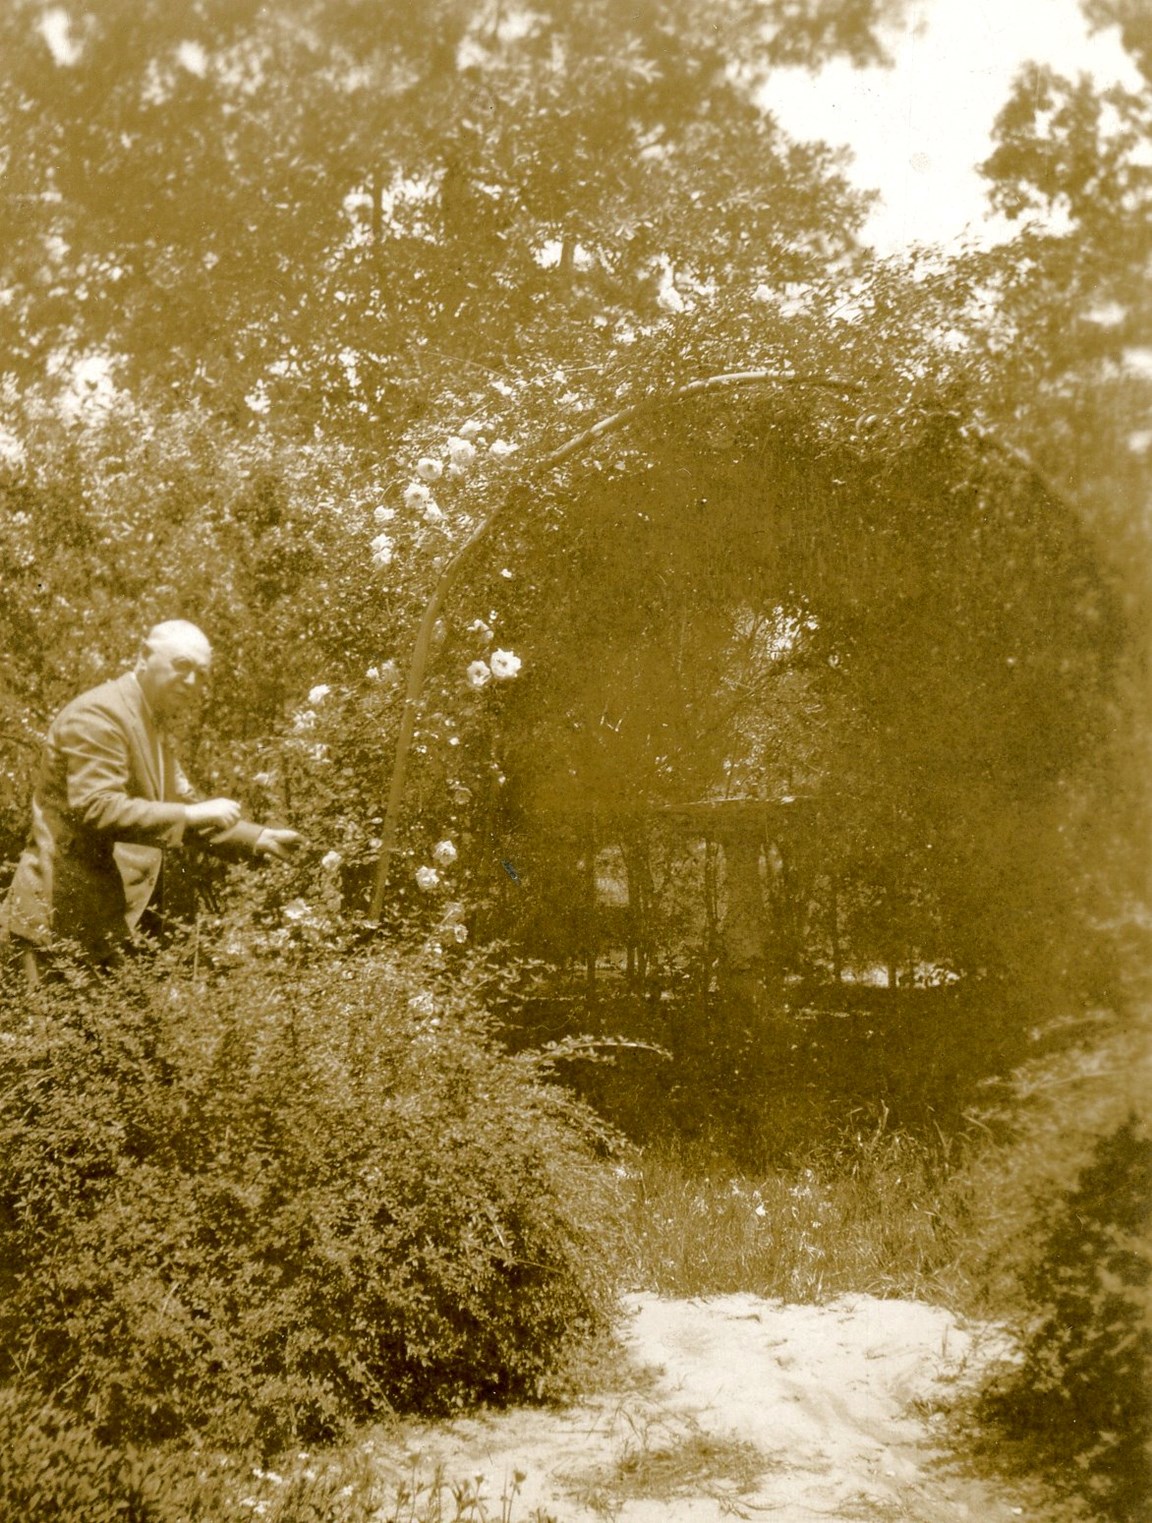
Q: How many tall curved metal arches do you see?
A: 1